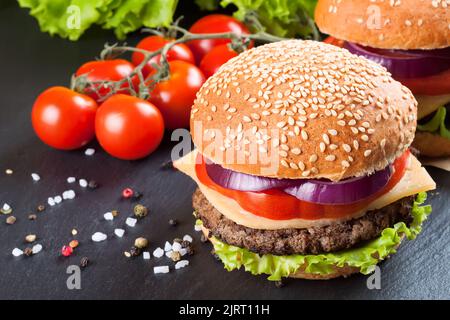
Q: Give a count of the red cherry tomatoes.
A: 7